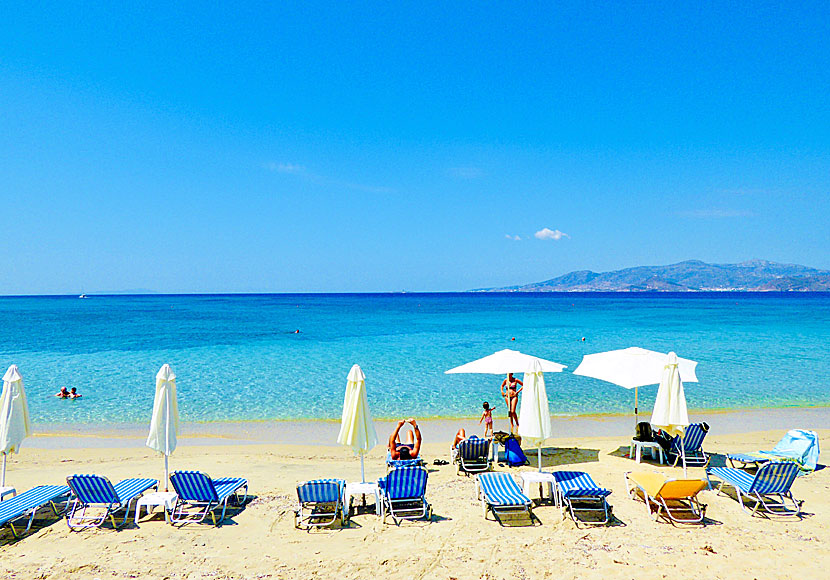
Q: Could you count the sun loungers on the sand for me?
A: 13